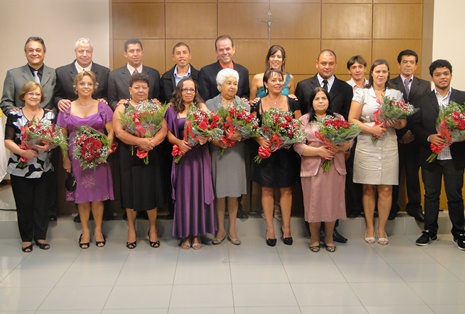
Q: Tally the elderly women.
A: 1